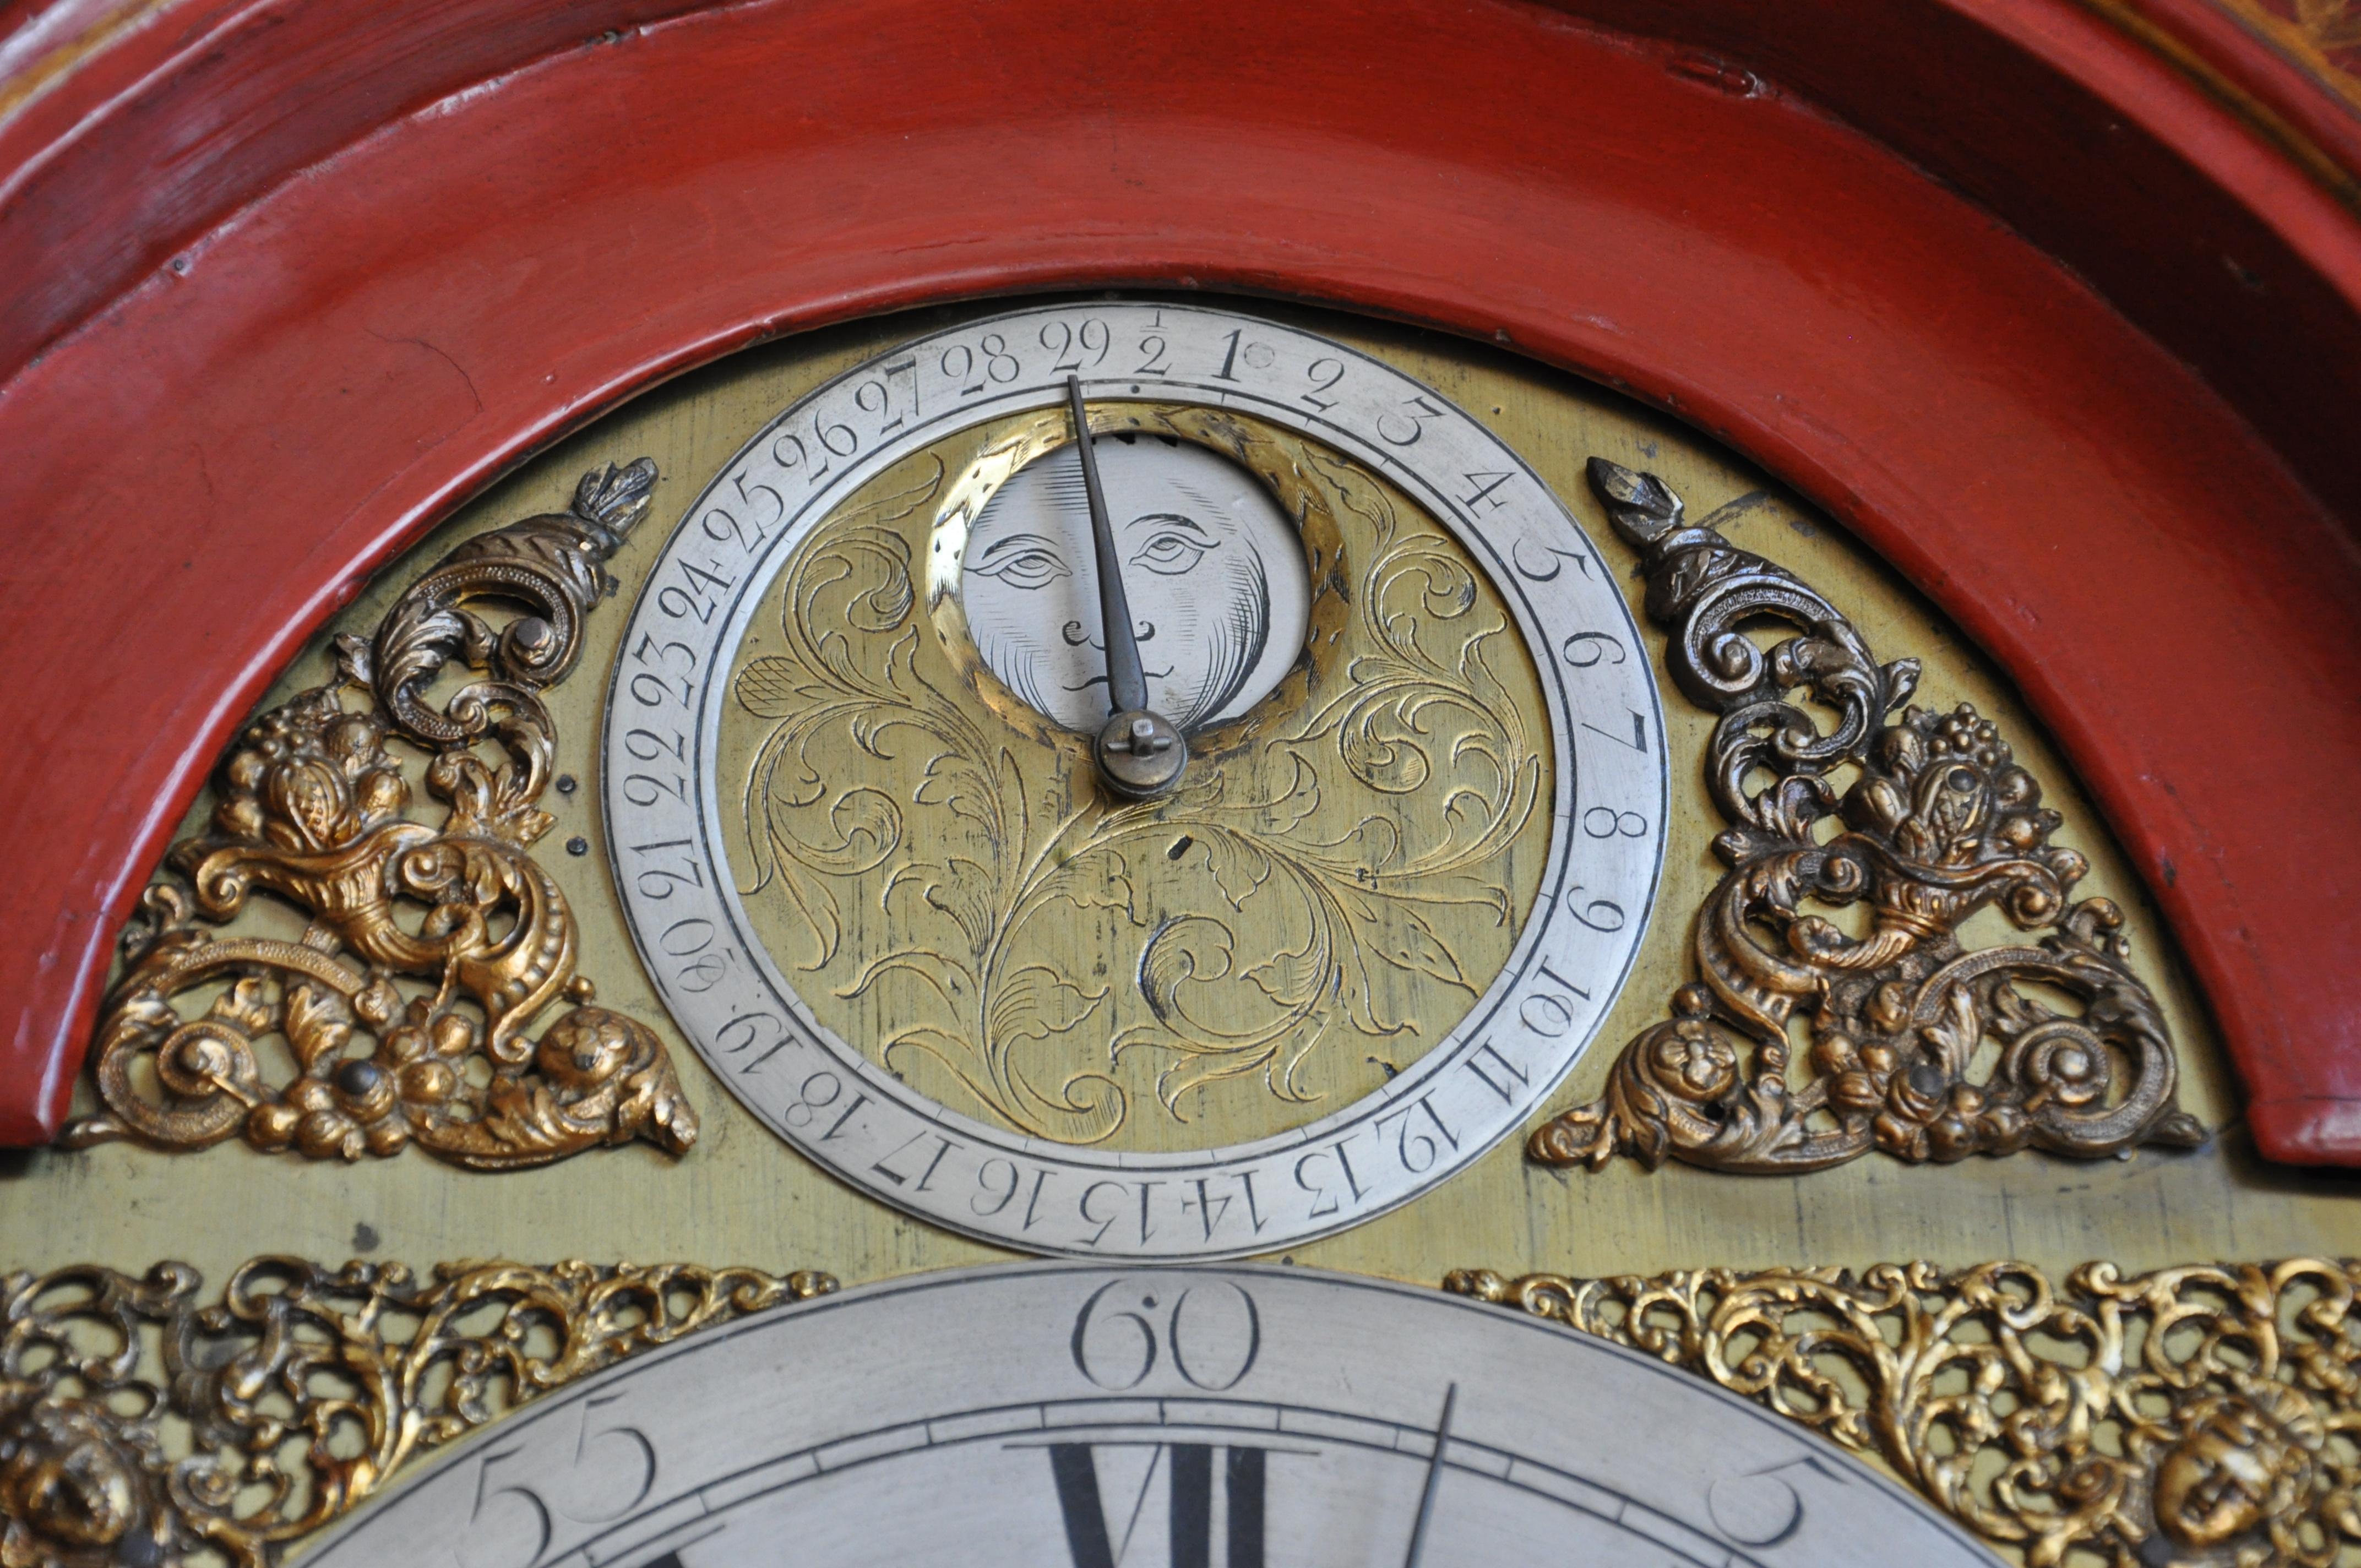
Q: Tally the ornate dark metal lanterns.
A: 0